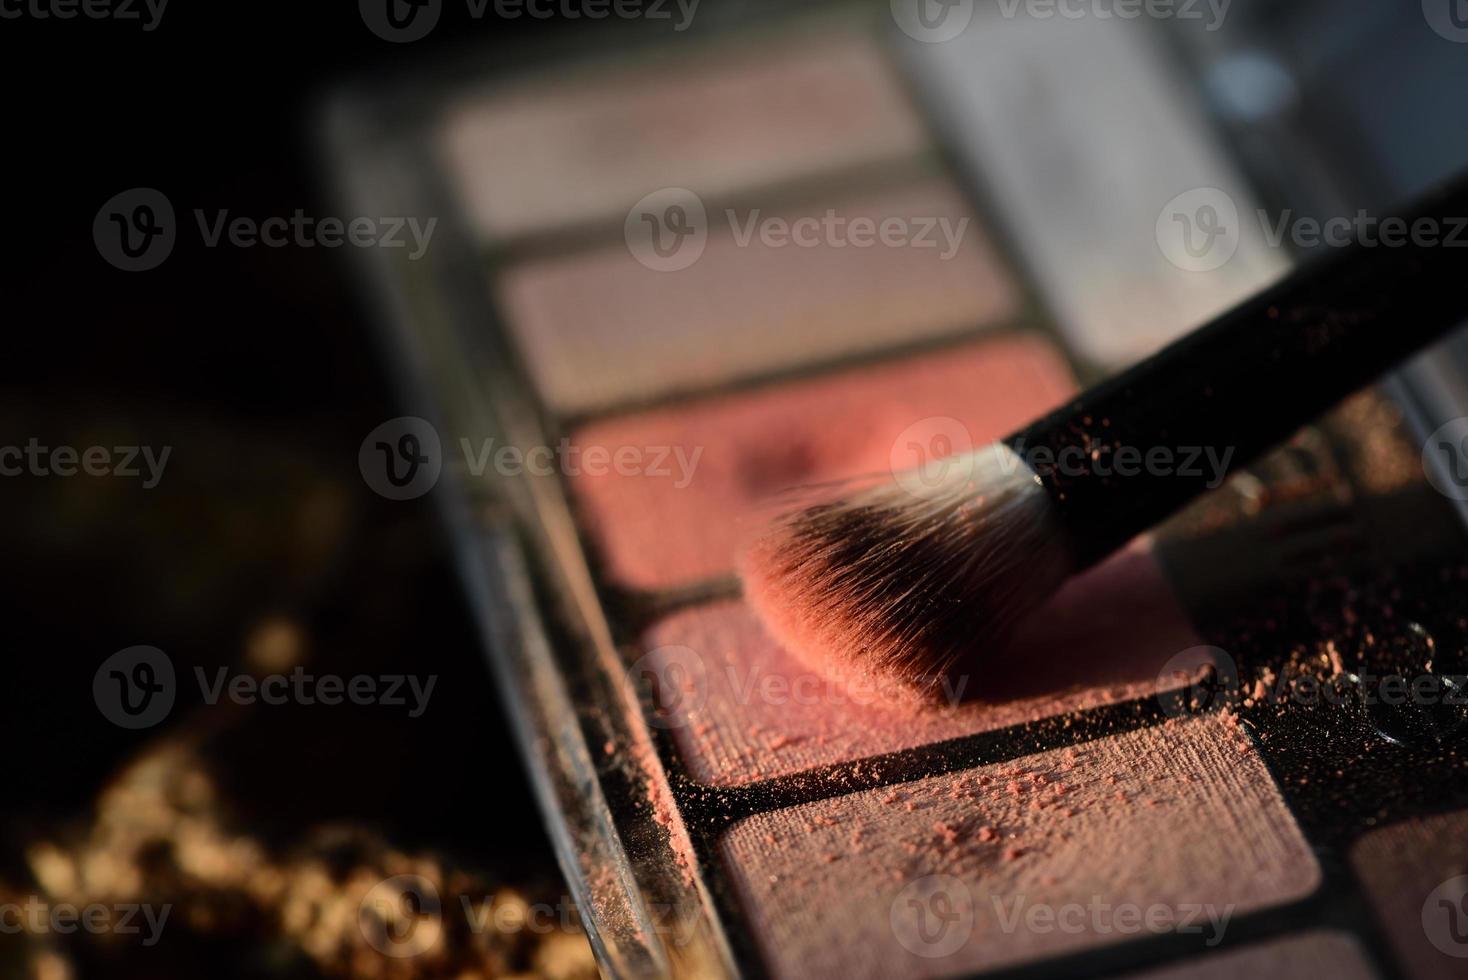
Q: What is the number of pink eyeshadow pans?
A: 2